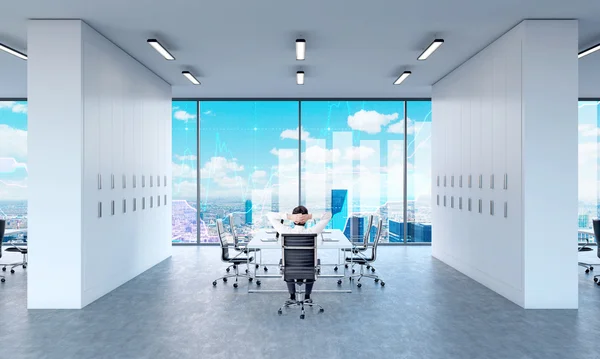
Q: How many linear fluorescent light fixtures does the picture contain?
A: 8